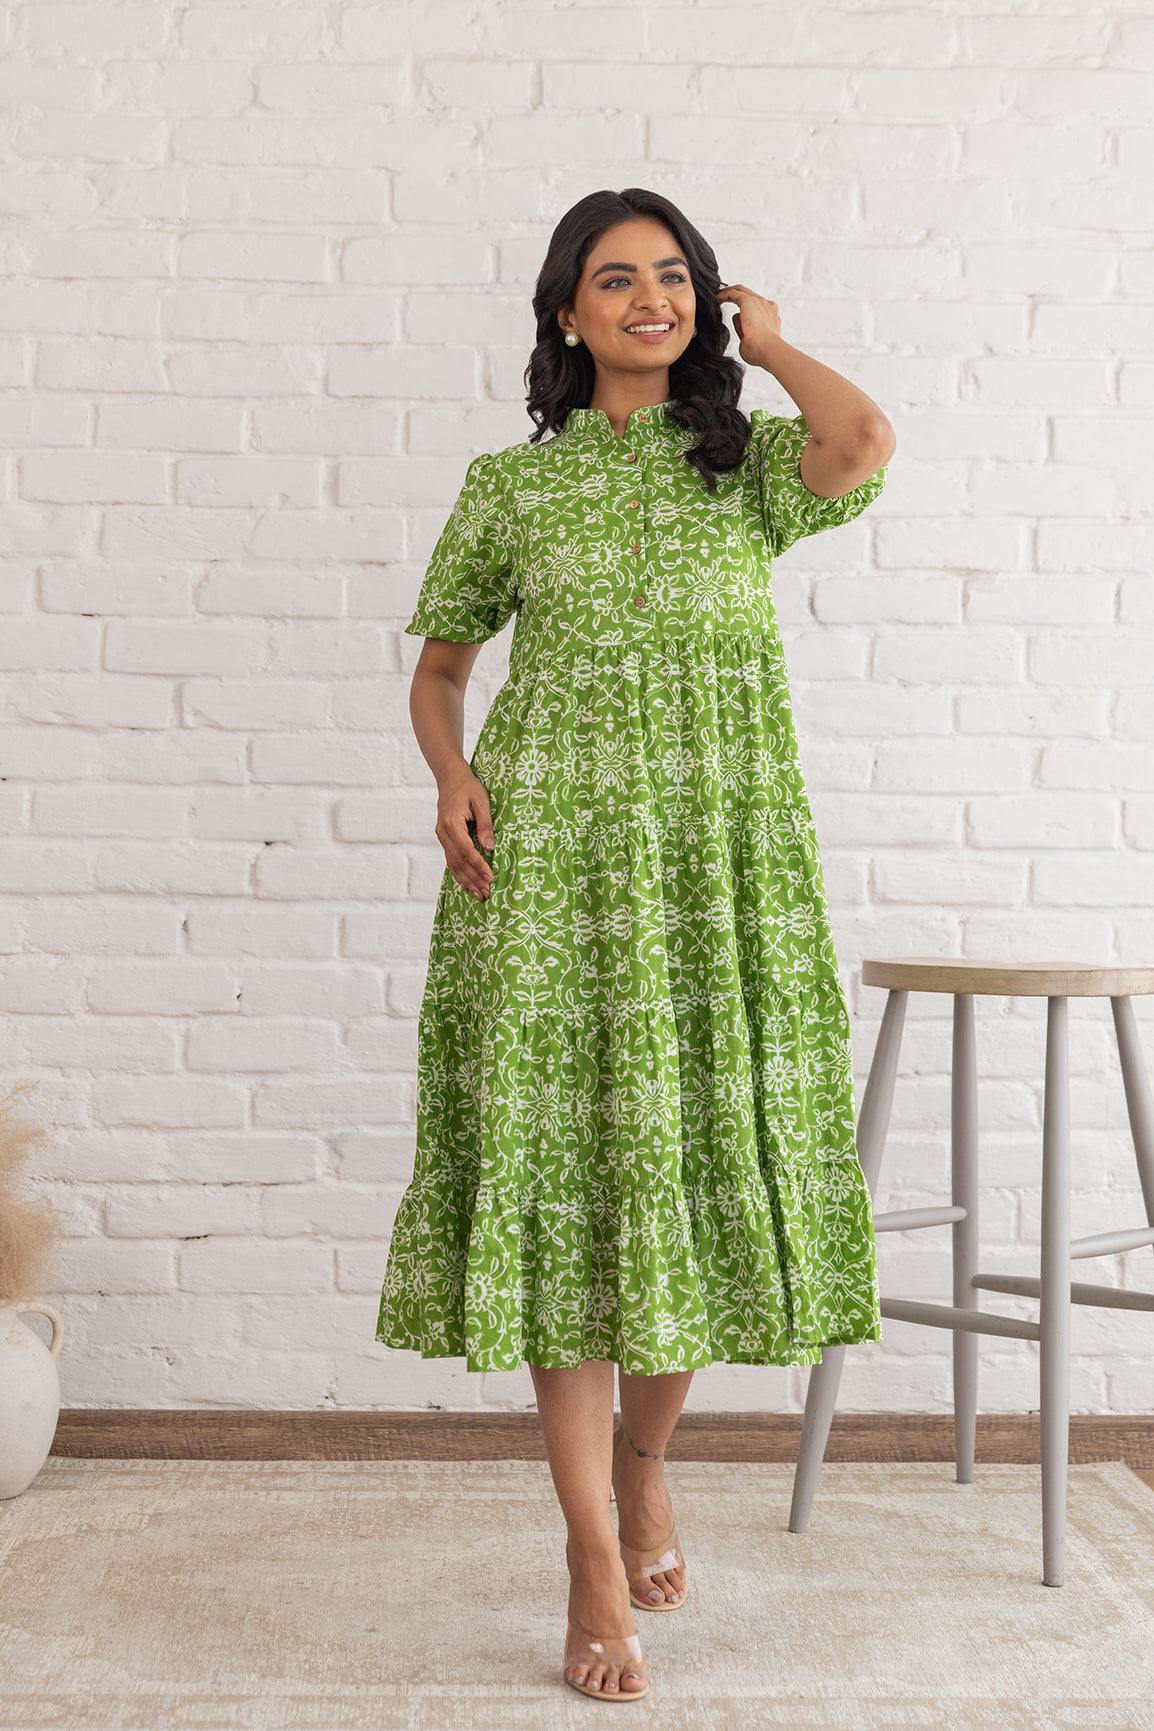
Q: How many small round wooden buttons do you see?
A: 5